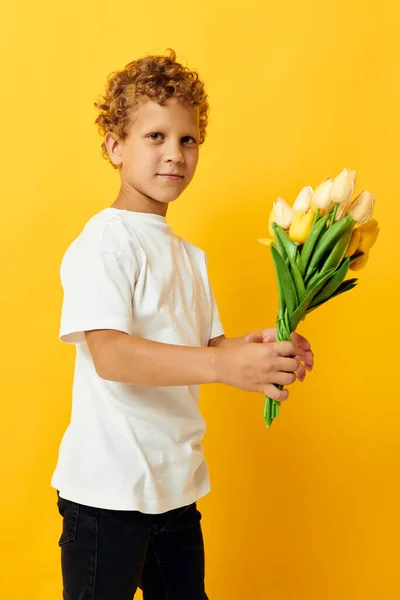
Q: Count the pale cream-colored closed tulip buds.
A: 5